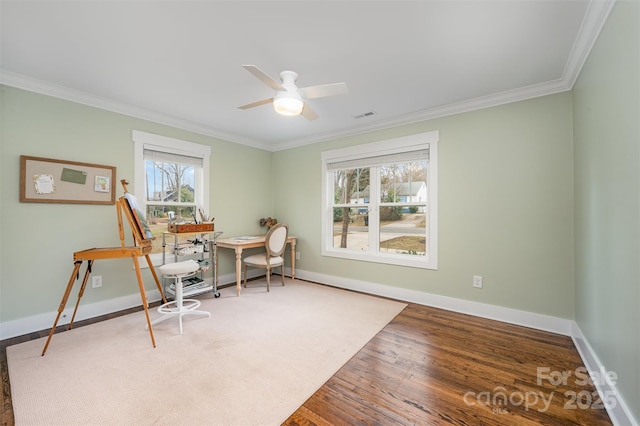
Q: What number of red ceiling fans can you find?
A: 0